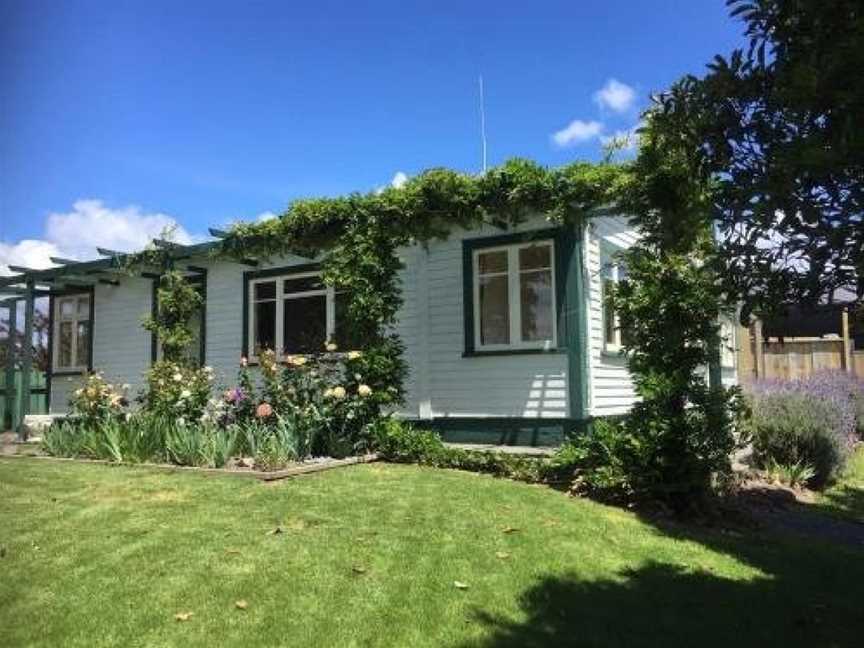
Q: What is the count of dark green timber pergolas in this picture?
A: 1